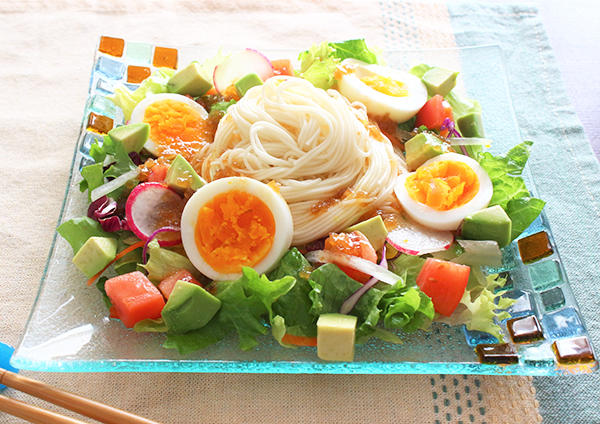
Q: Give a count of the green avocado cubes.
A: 12